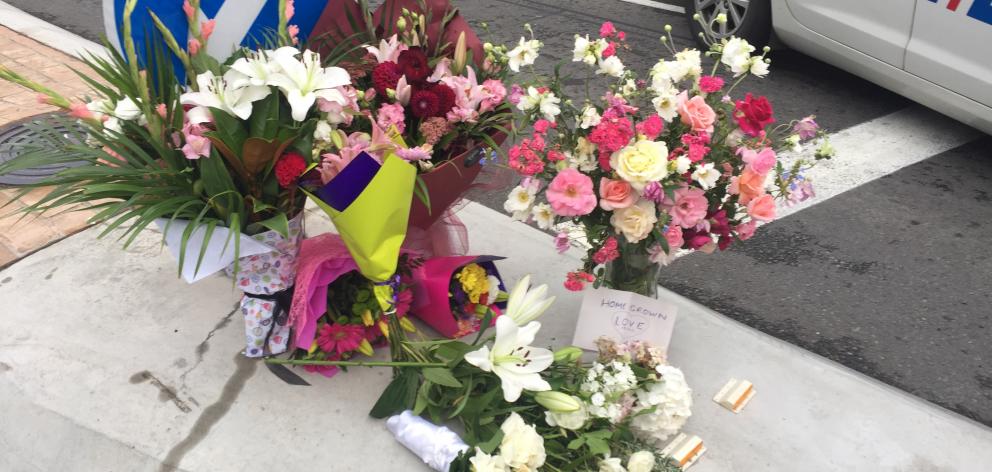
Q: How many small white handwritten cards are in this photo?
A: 1